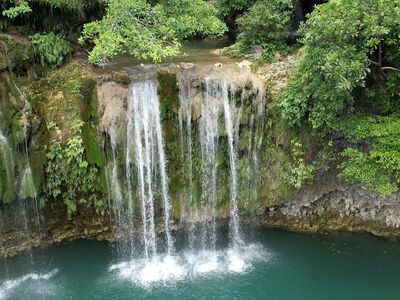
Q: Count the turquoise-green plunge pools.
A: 1